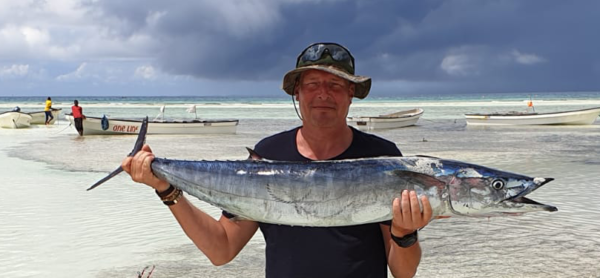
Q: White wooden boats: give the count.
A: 5